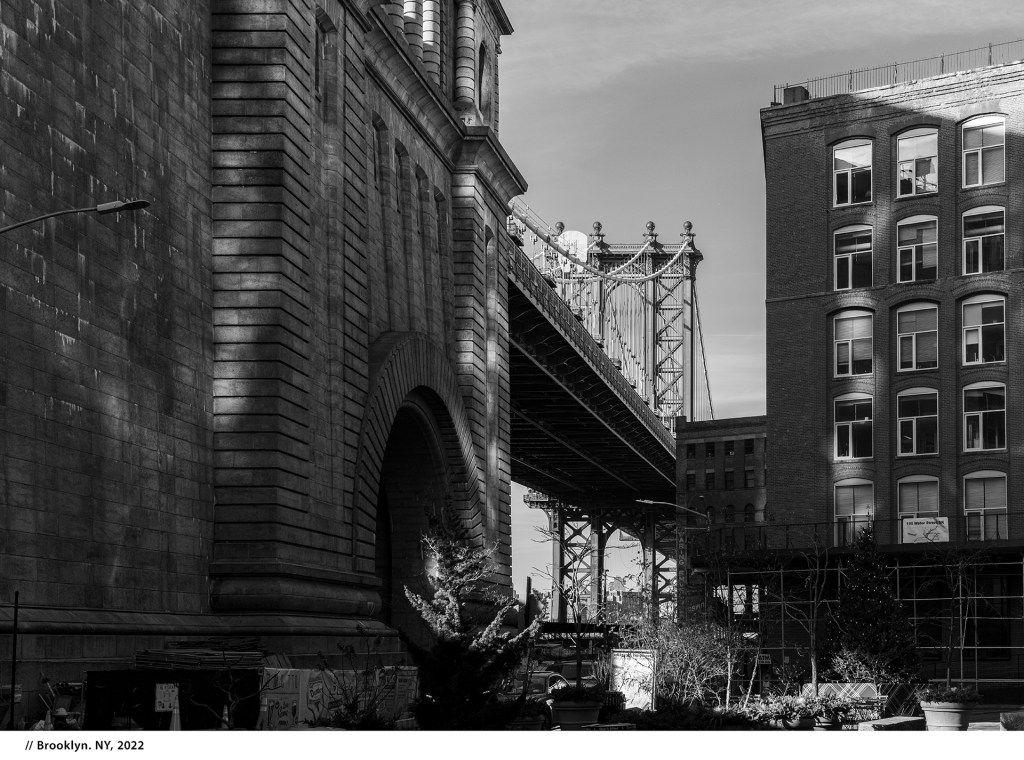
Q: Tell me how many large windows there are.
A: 15